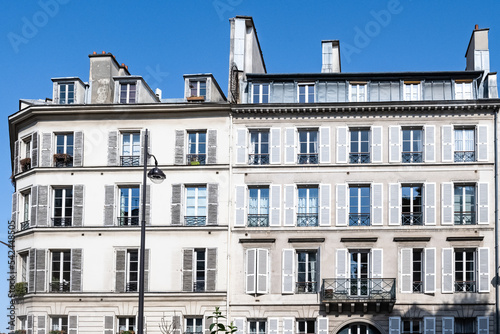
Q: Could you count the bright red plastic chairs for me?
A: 0